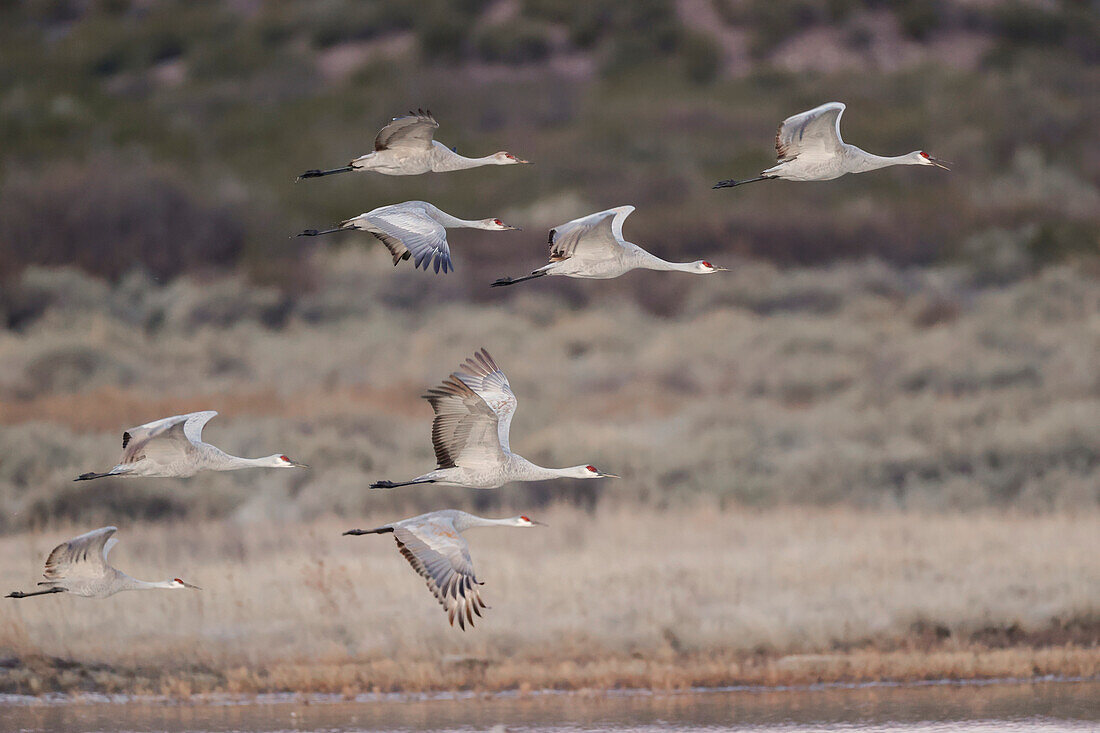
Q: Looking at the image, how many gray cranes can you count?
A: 8